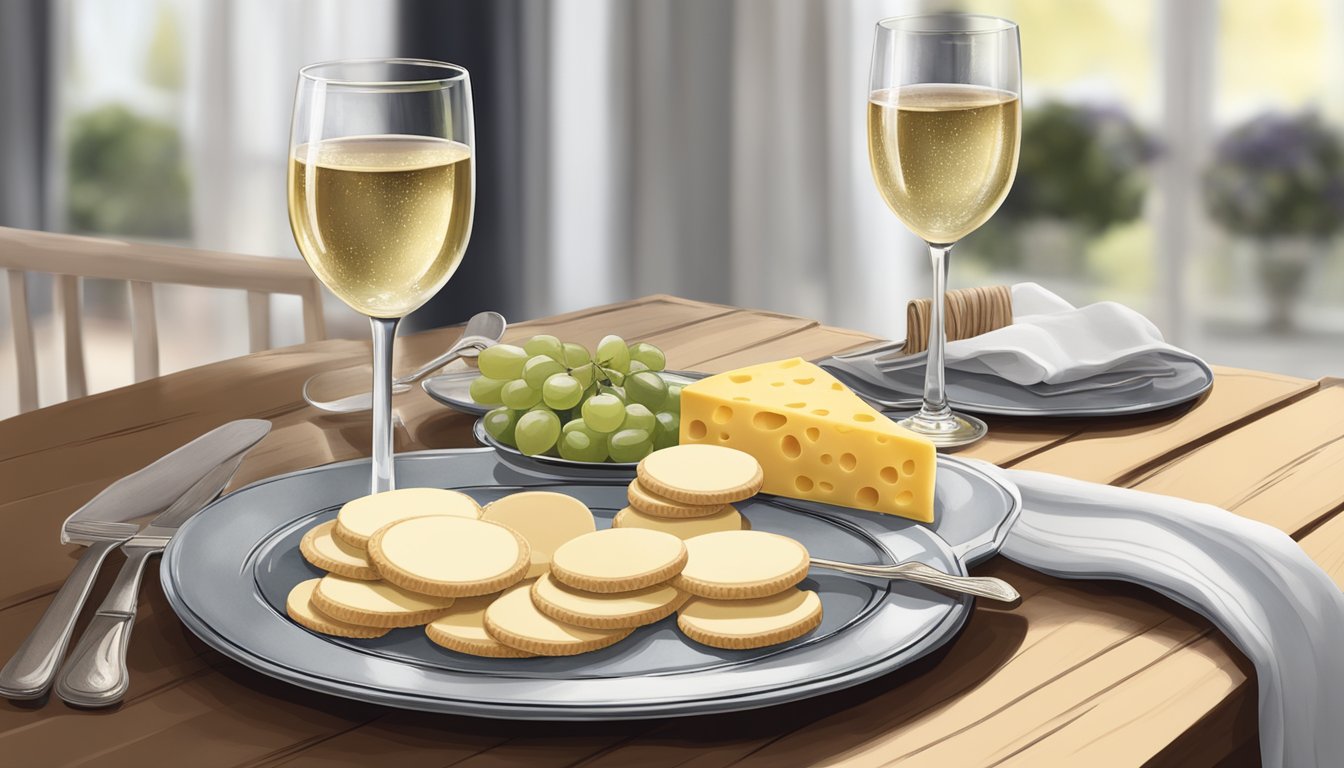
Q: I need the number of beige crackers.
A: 15